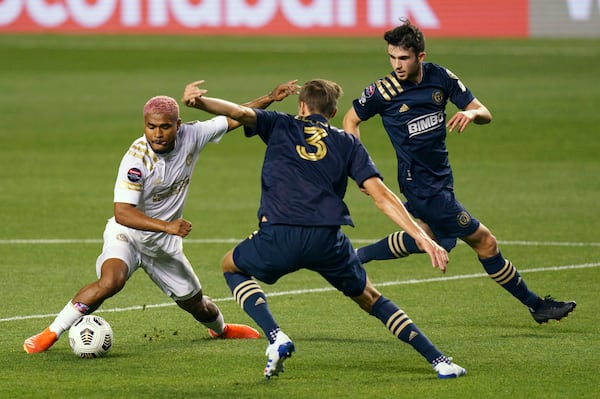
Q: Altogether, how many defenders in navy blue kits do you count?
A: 2